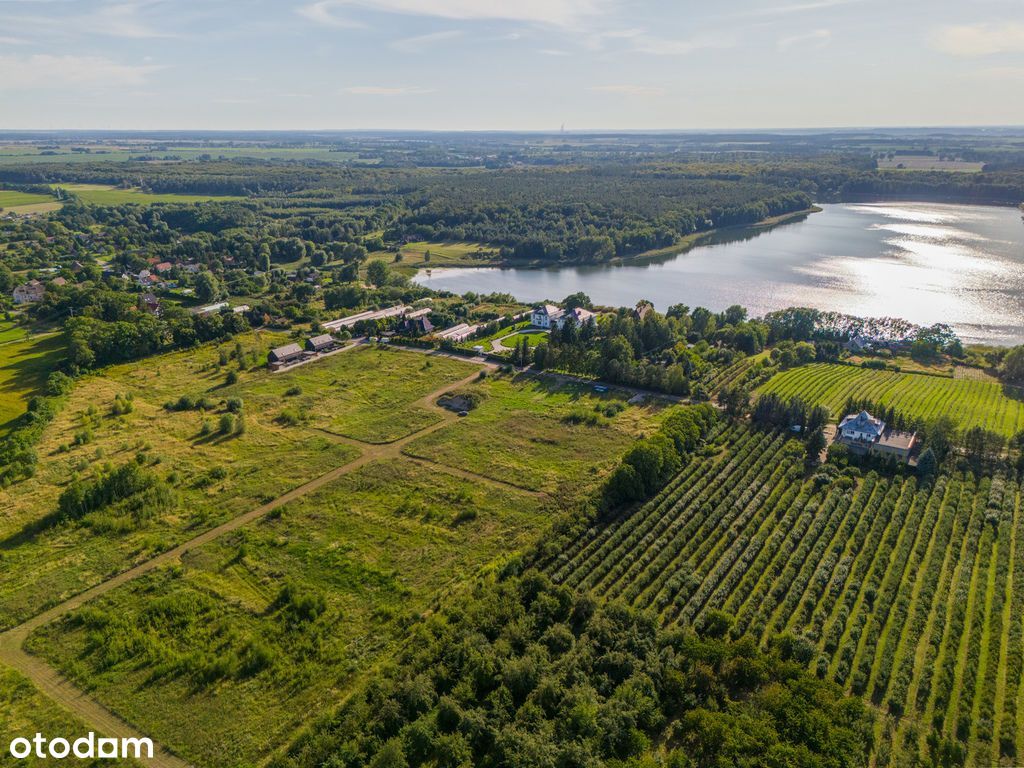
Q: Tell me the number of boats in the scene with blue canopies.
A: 0